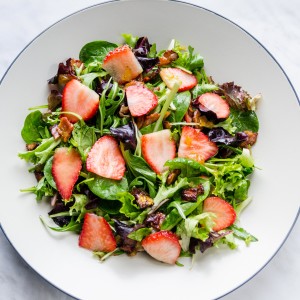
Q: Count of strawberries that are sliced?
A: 12